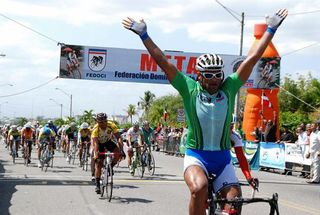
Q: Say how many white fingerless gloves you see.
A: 2